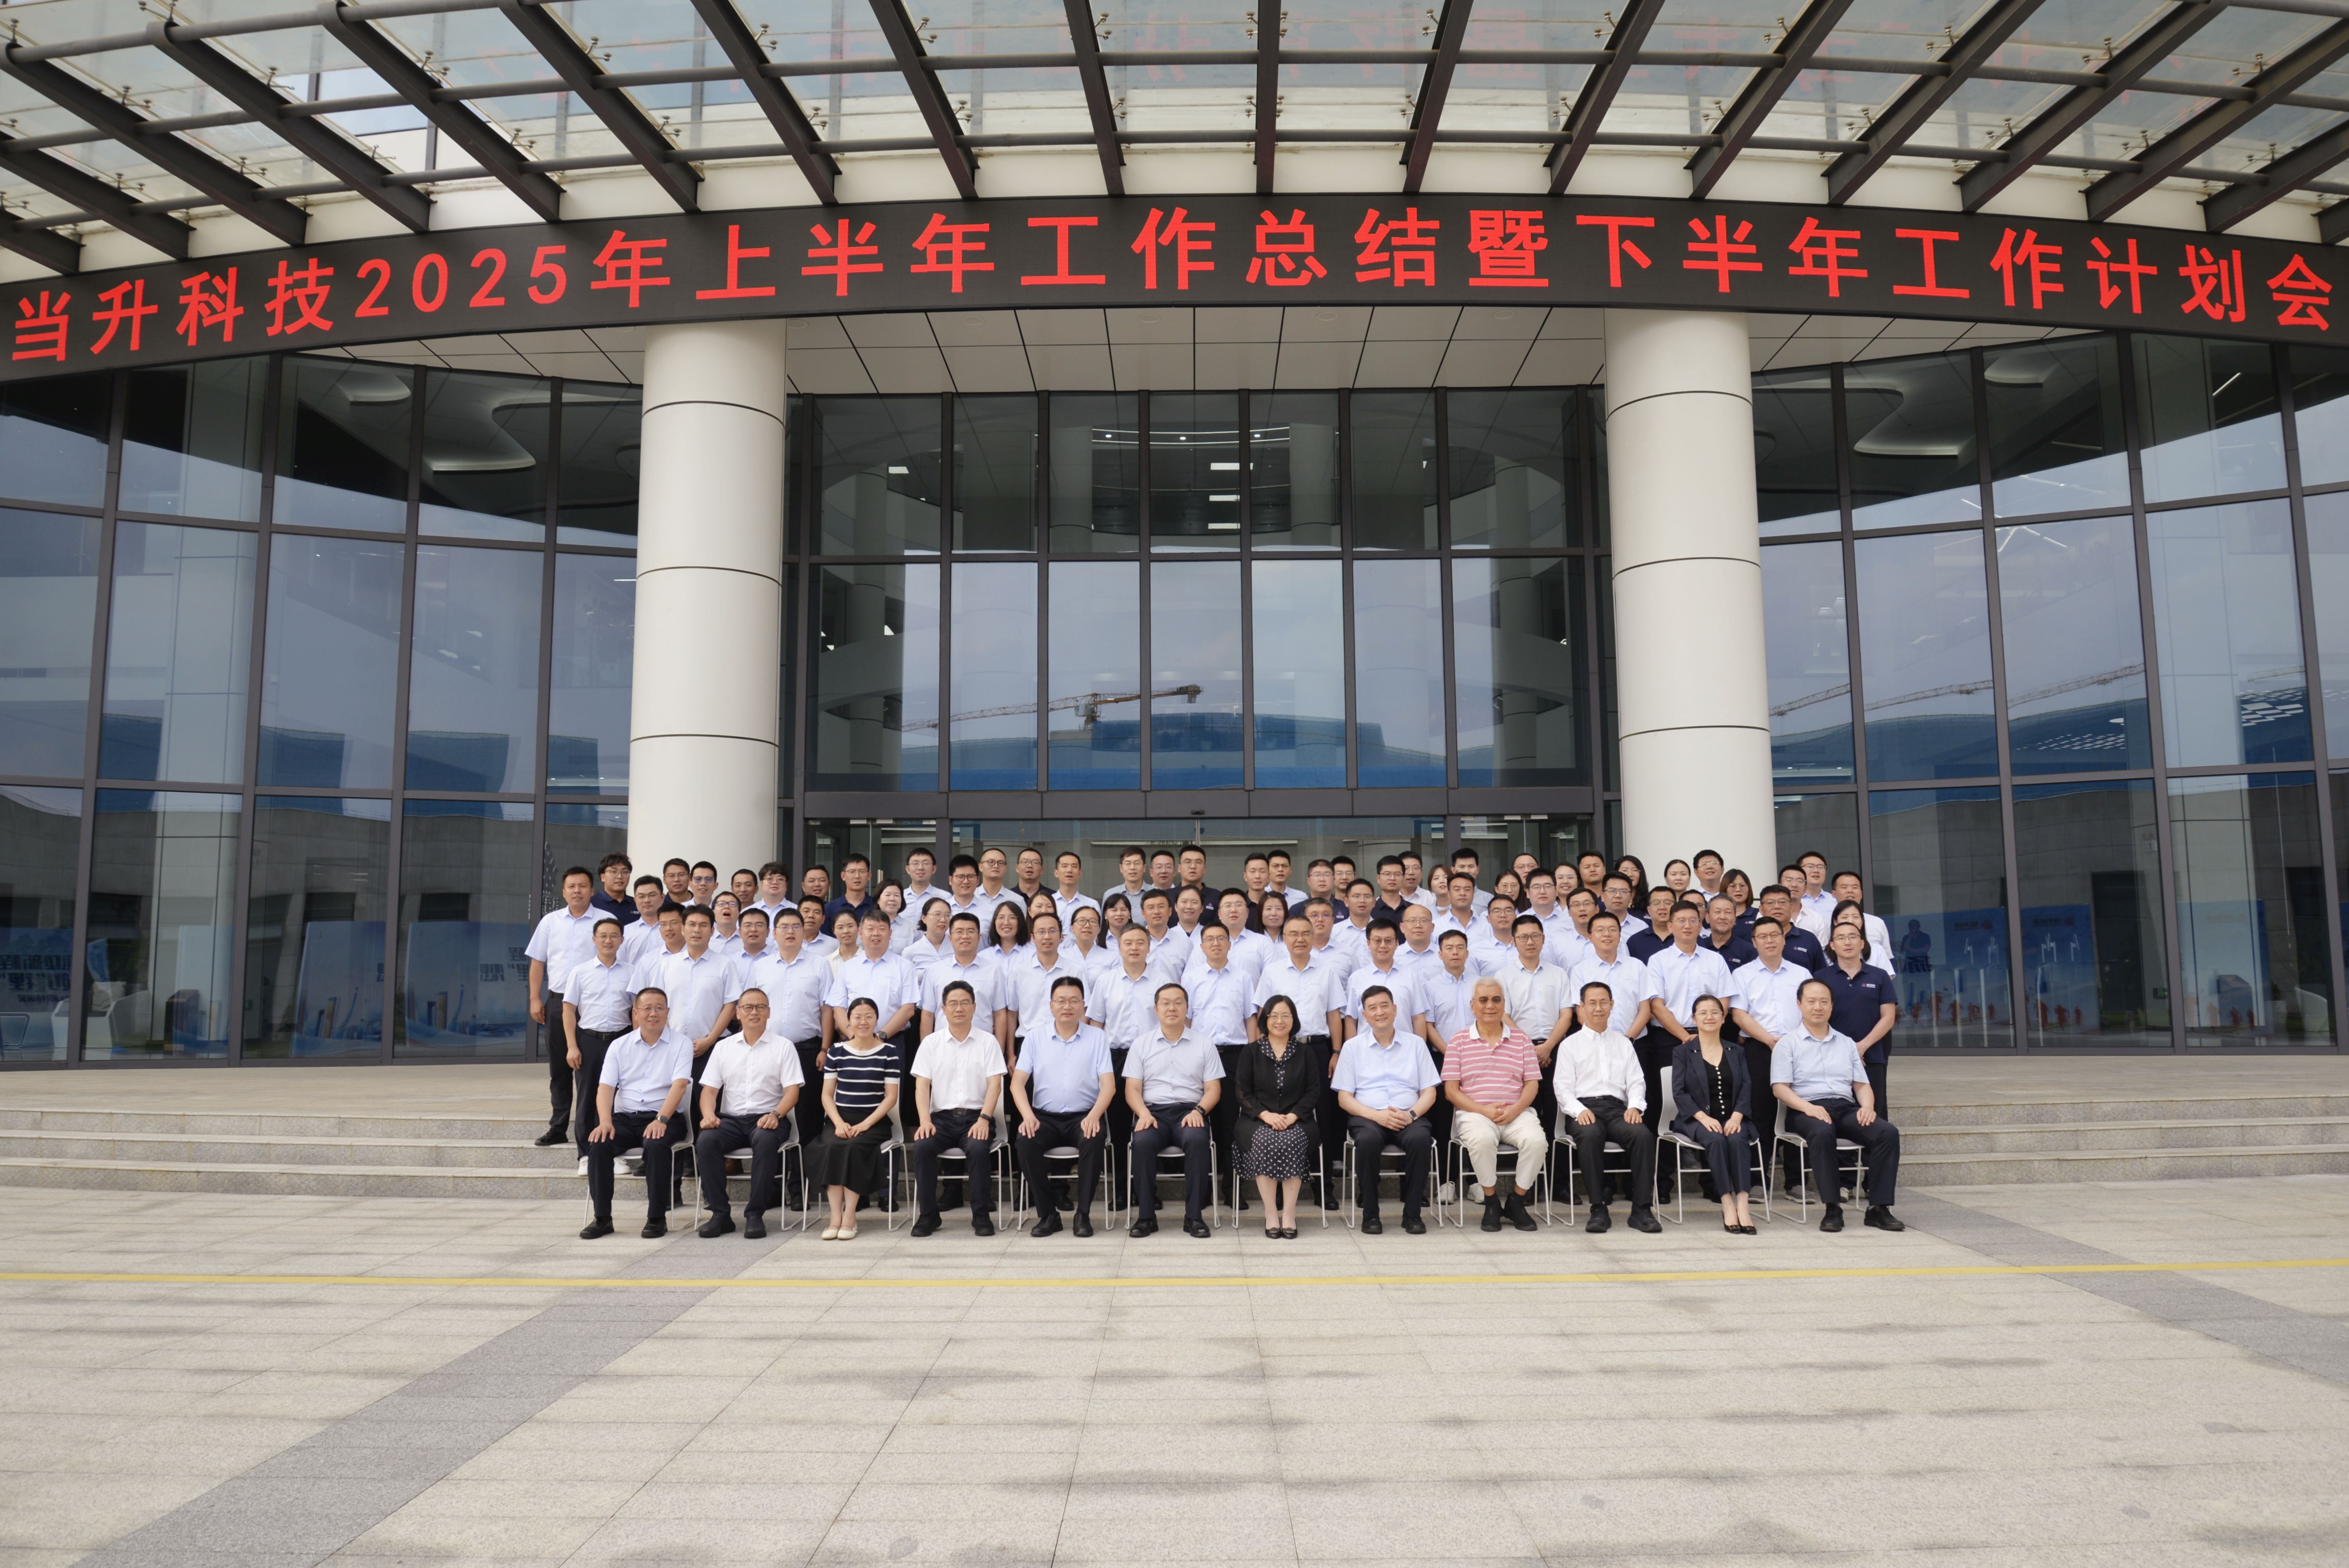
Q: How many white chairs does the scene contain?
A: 12